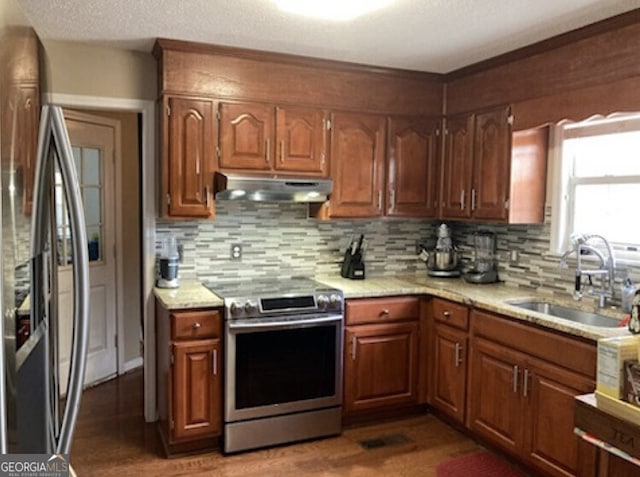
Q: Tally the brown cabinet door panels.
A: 12